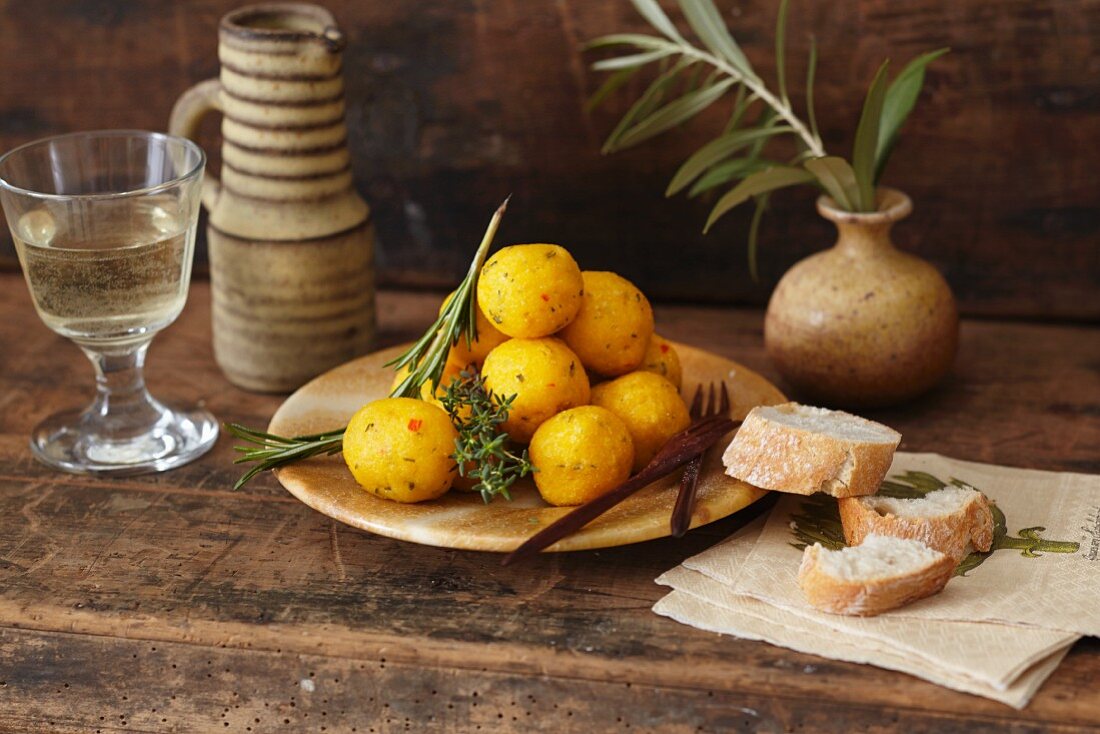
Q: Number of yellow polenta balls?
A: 10